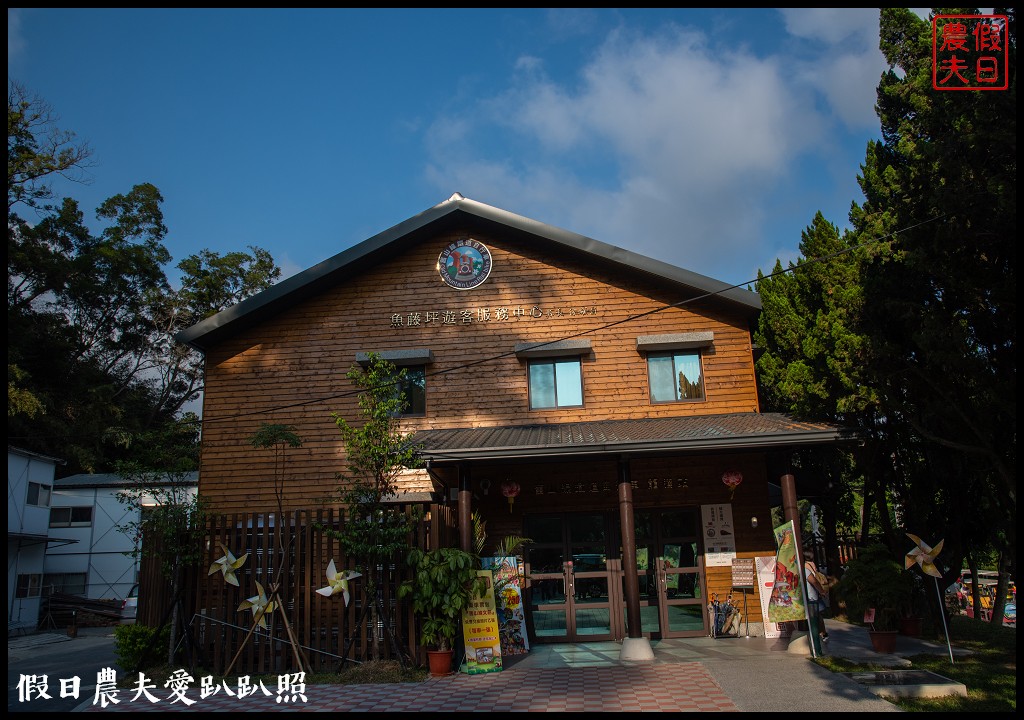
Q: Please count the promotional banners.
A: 4